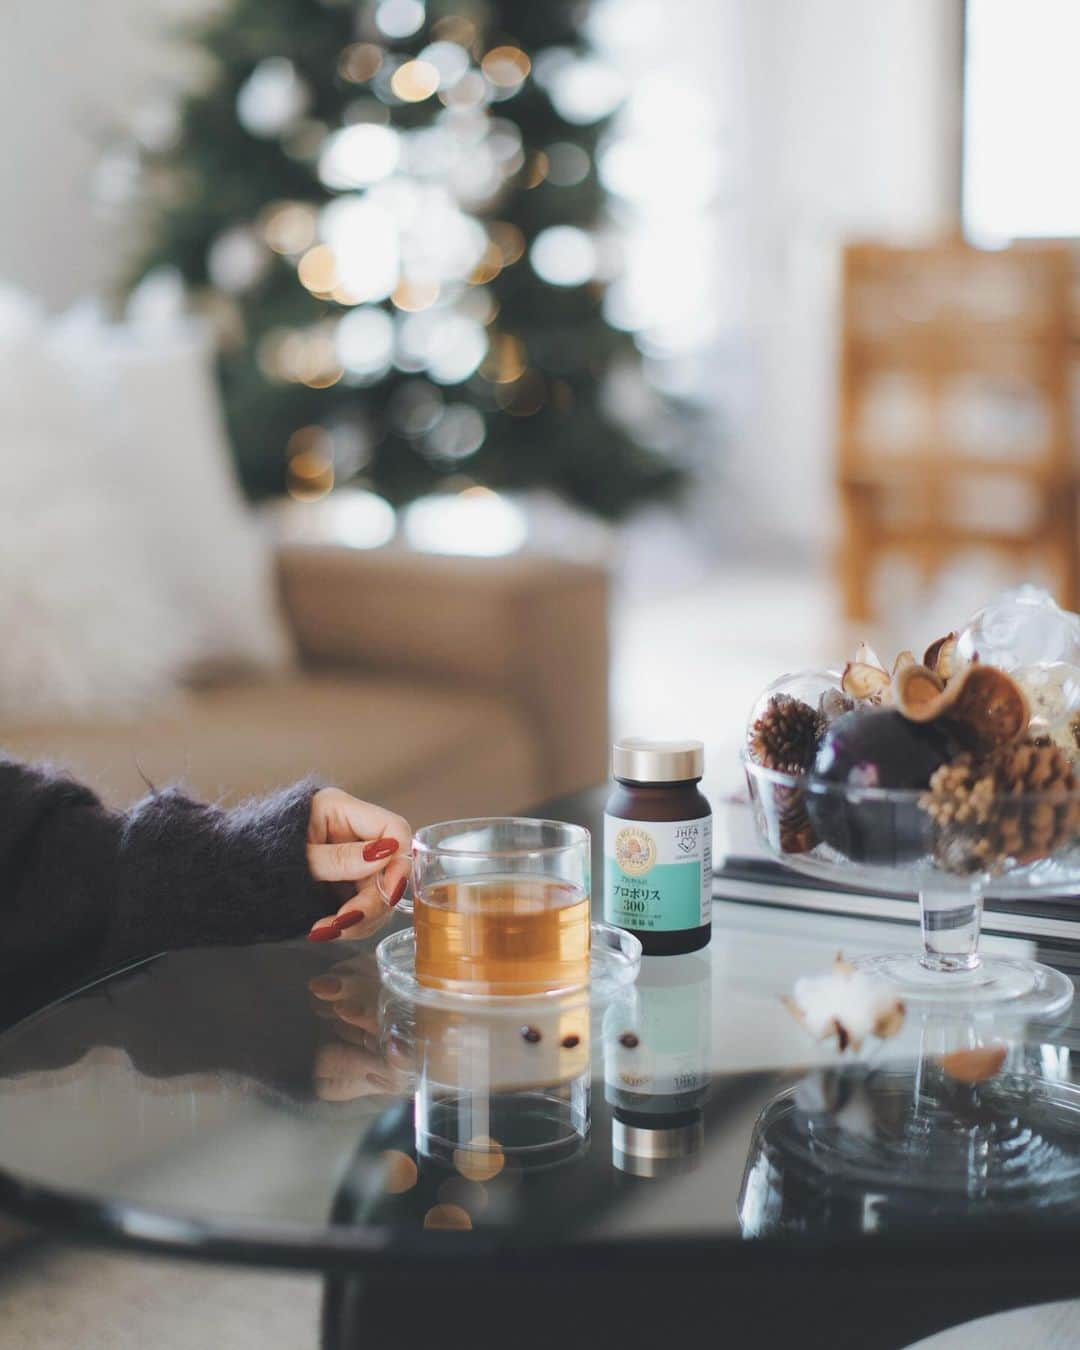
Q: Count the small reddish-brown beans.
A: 3